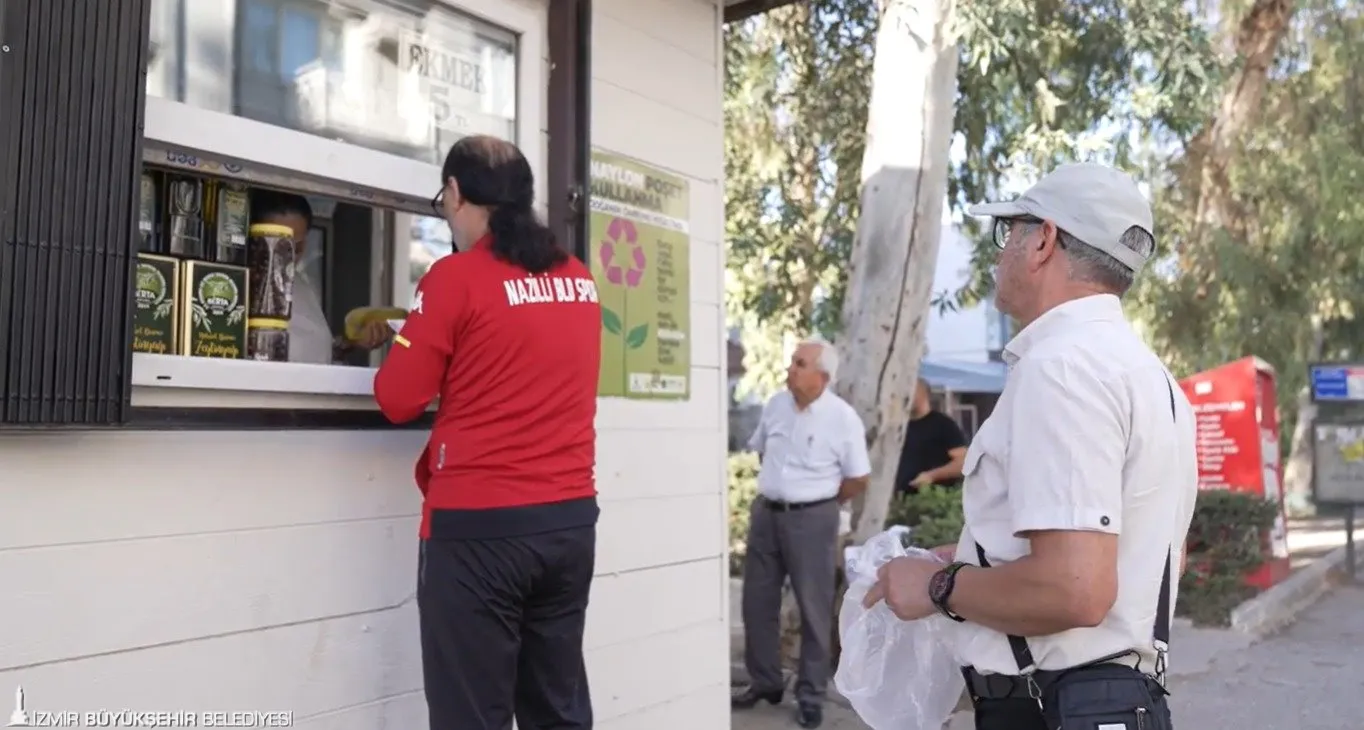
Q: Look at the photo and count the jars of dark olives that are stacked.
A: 2